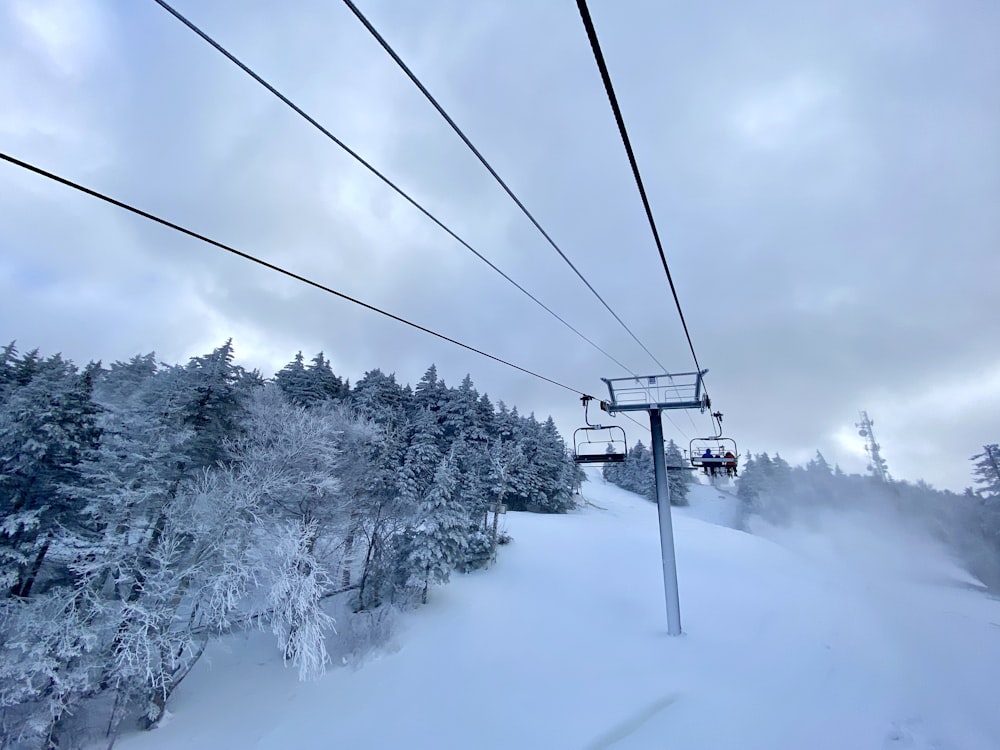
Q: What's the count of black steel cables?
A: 4